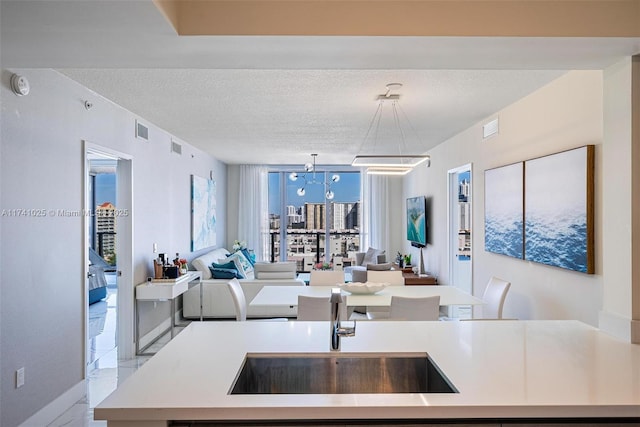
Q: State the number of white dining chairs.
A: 6